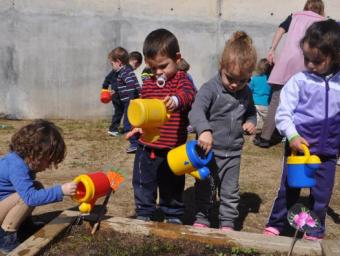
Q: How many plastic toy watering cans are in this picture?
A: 5